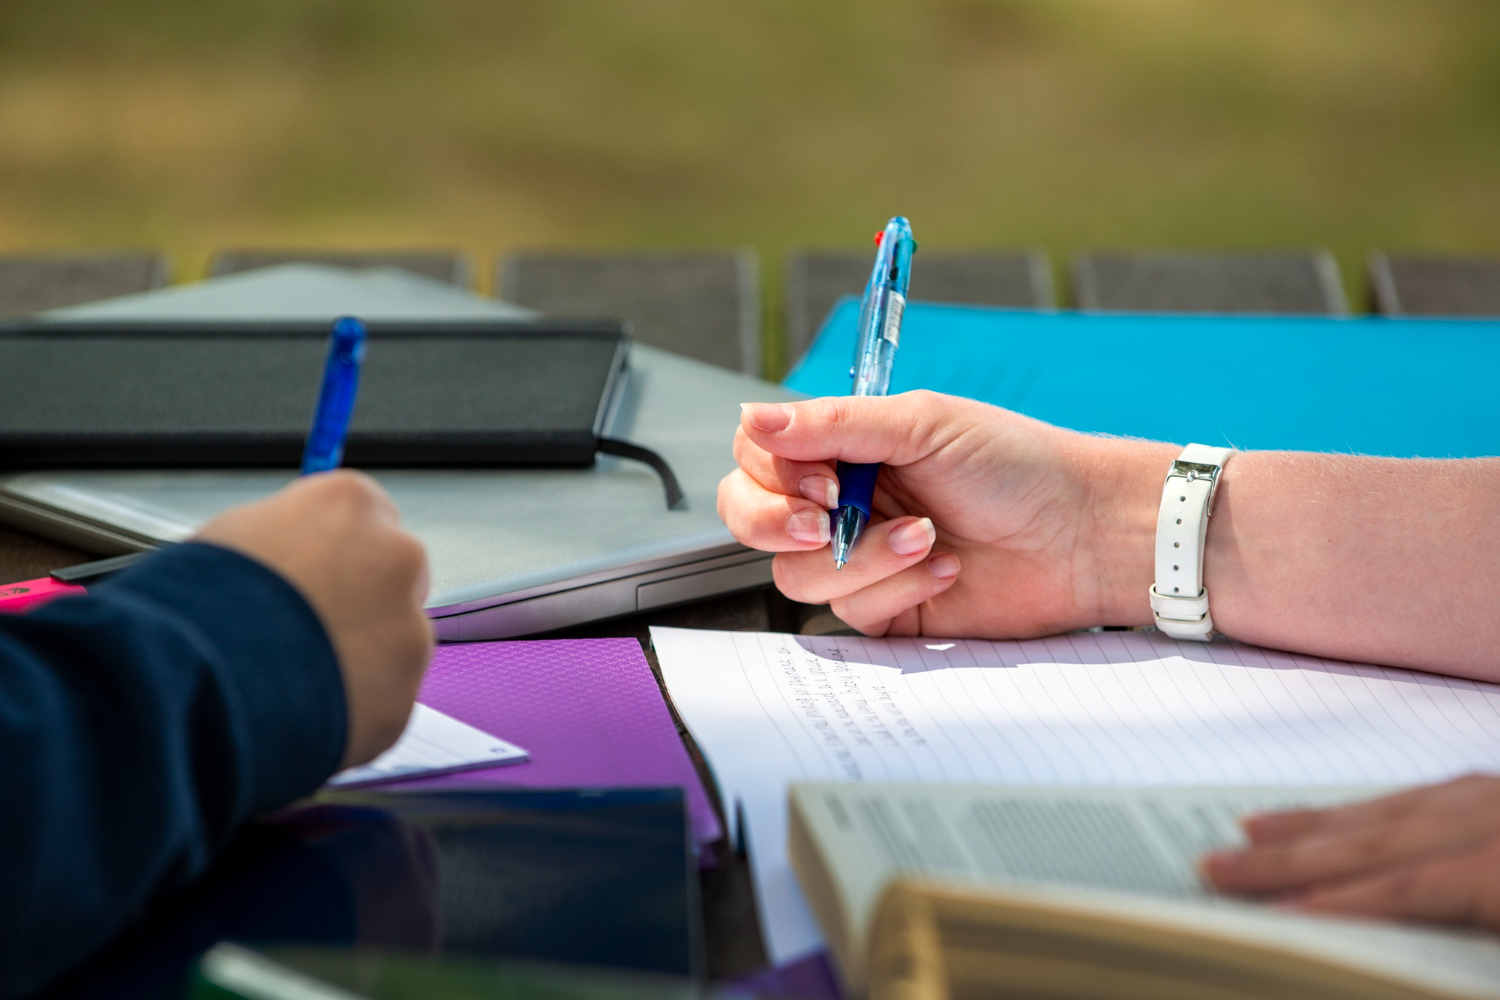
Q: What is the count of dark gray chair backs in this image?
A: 6